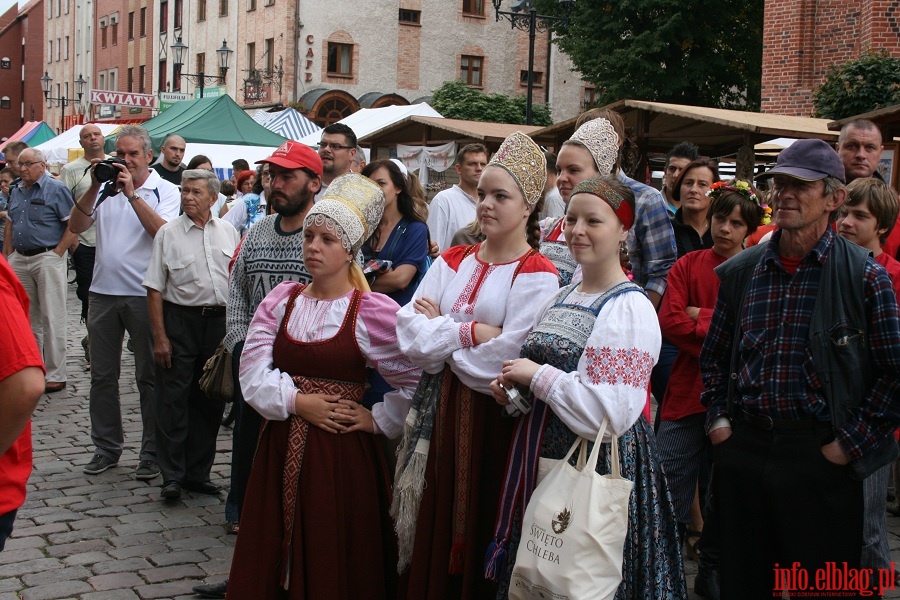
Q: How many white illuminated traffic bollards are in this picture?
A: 0